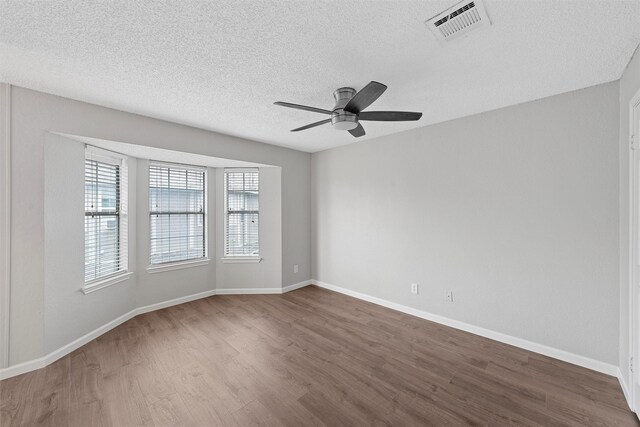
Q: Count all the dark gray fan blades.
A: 5